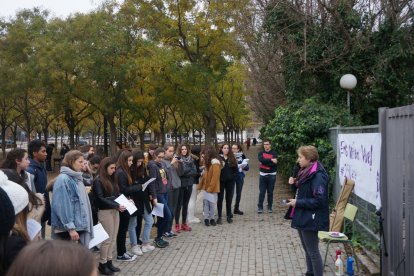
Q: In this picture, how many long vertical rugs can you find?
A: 0